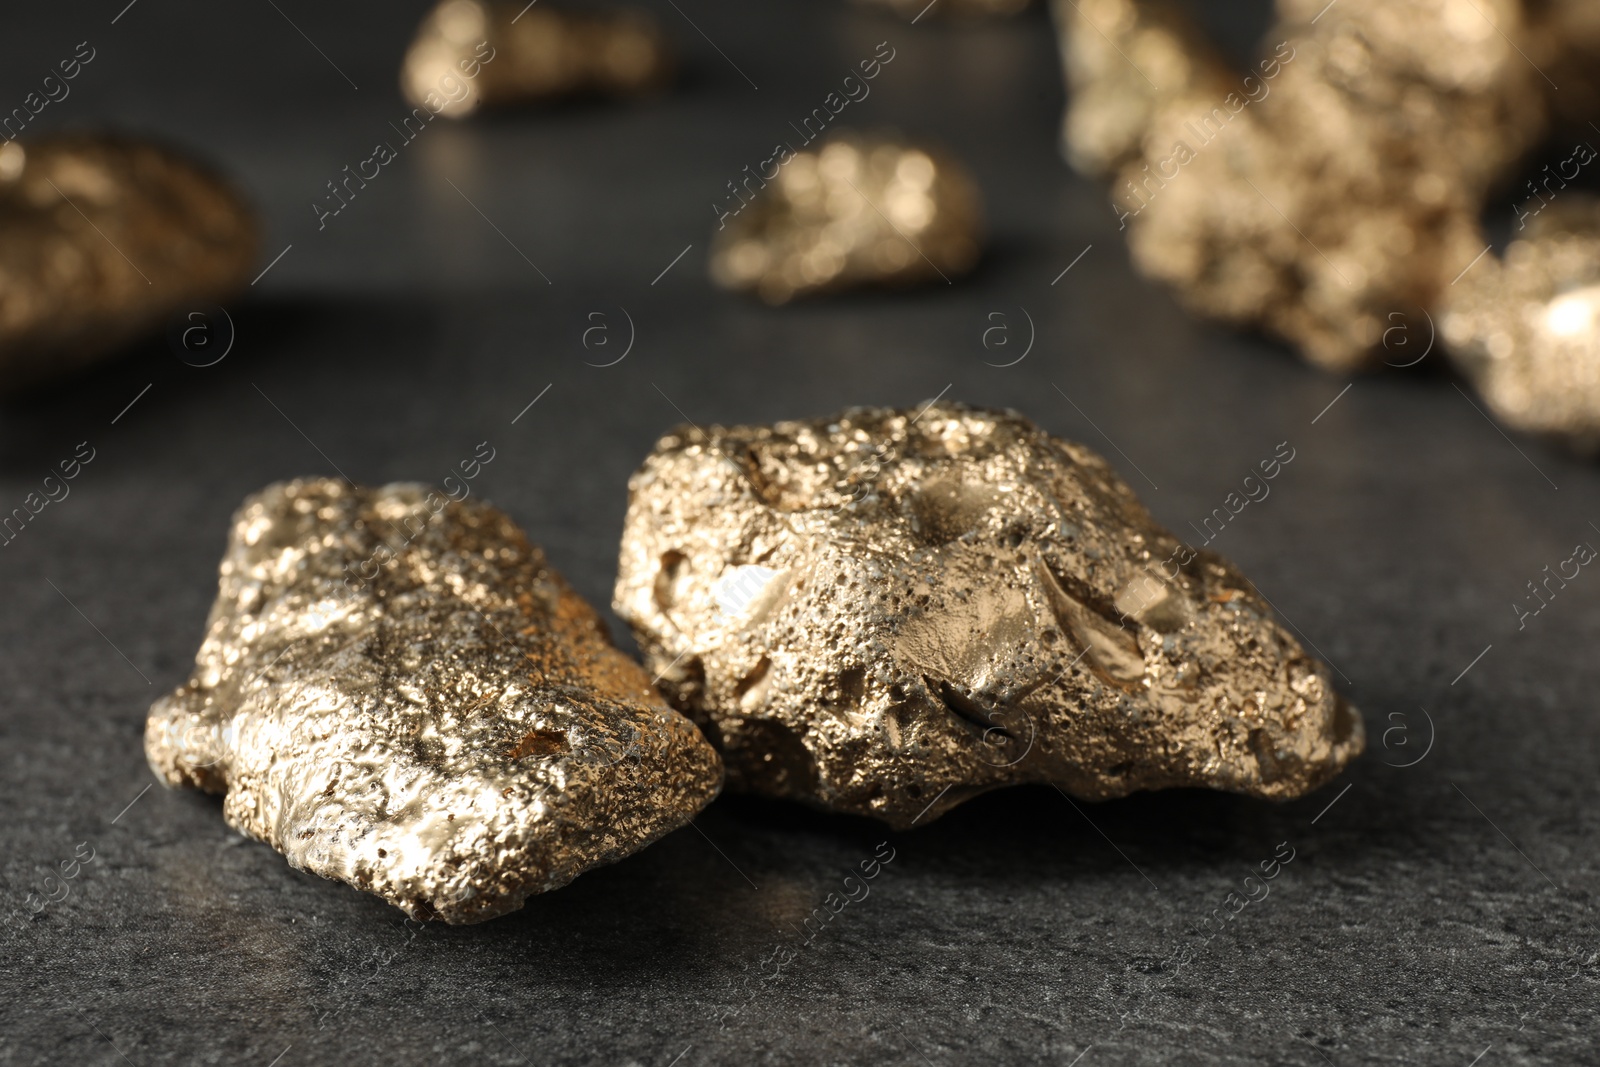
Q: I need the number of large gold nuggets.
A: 2